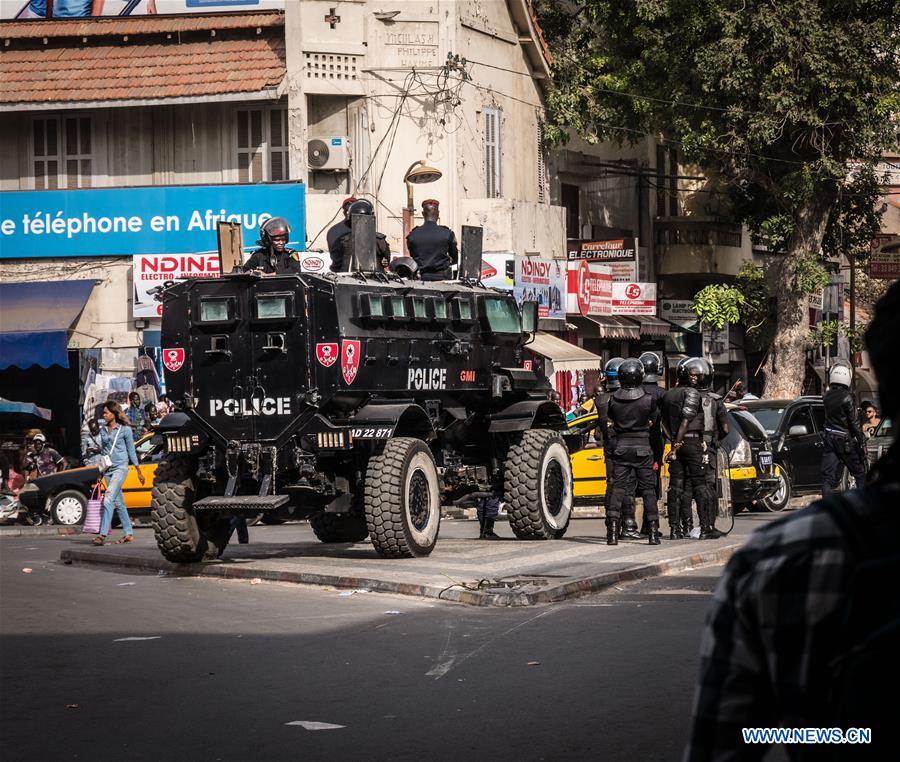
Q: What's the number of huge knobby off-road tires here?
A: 4